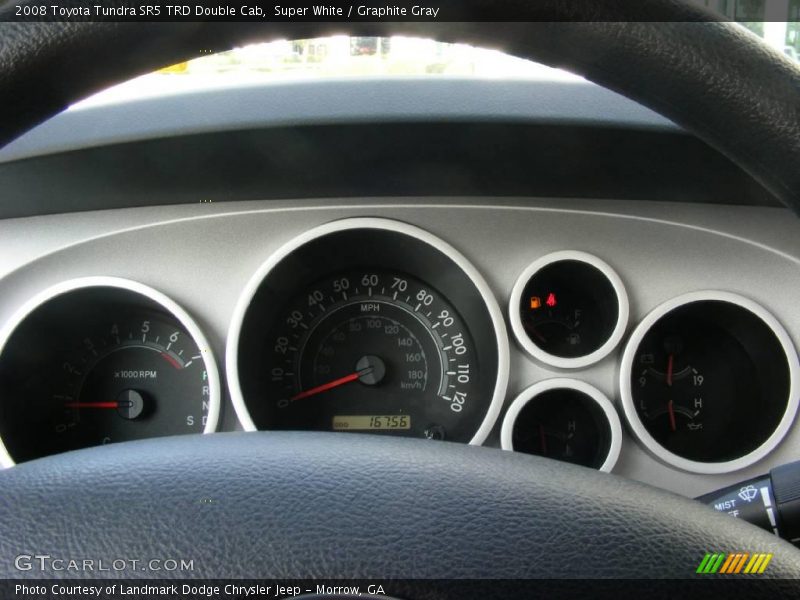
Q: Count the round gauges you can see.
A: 5